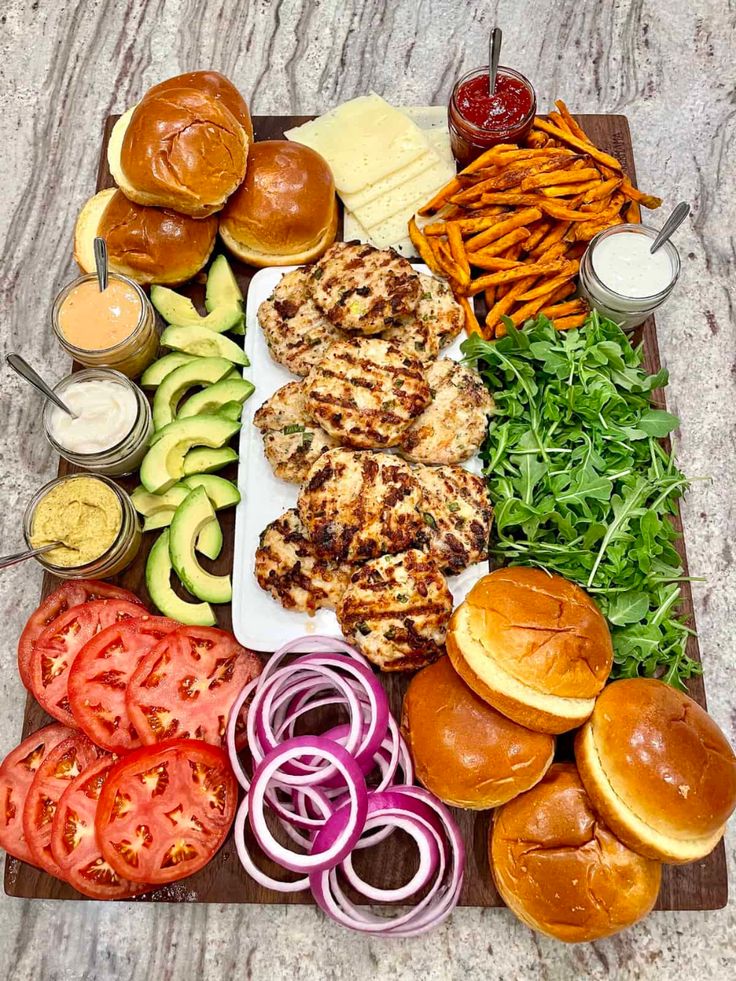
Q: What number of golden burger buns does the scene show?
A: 8